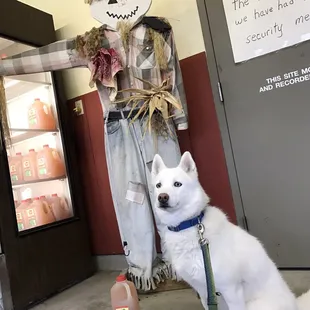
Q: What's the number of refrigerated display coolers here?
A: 1